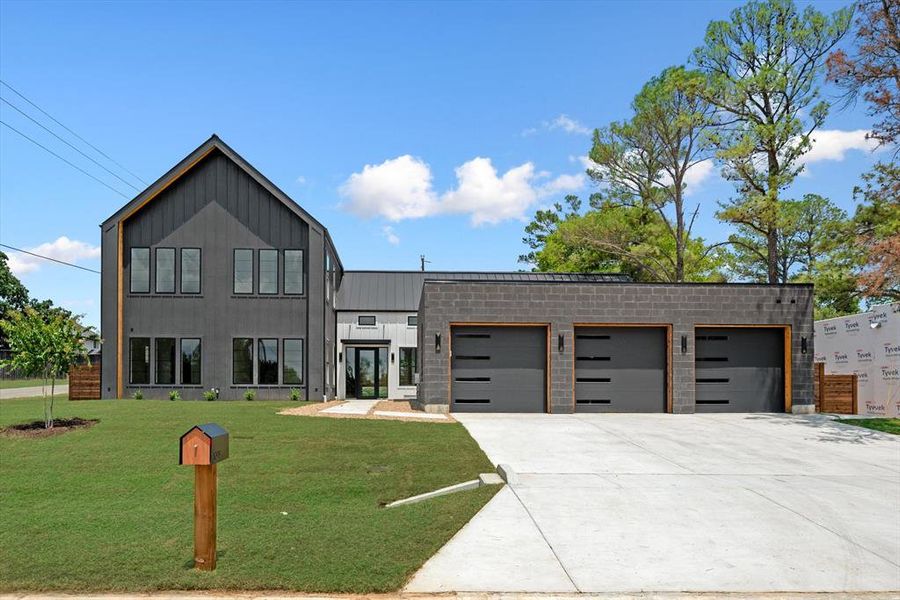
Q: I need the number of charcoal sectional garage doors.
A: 3